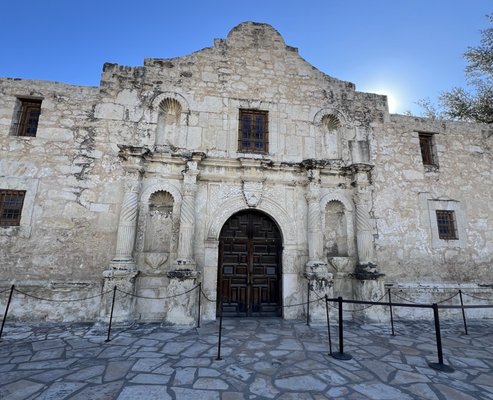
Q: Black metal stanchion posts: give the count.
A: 10